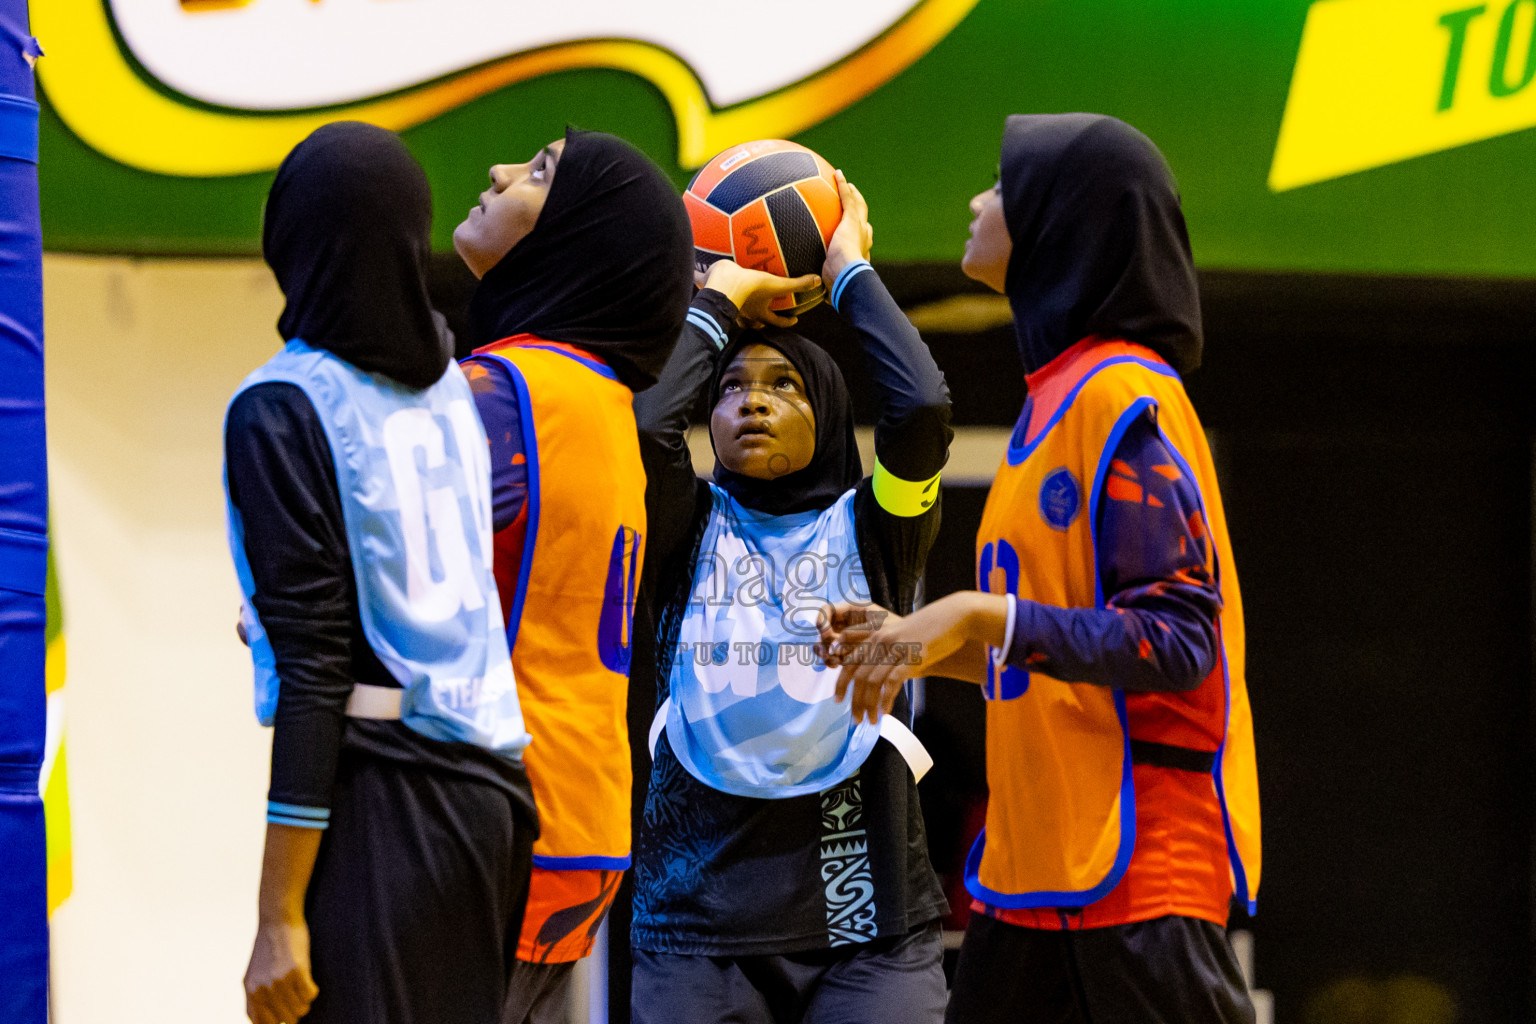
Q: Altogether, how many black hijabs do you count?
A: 4